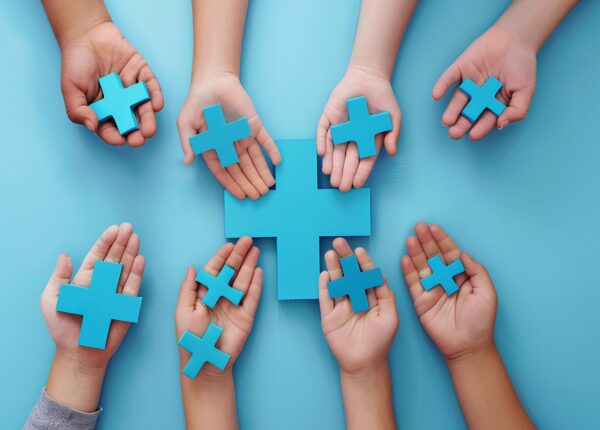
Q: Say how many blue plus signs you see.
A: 10